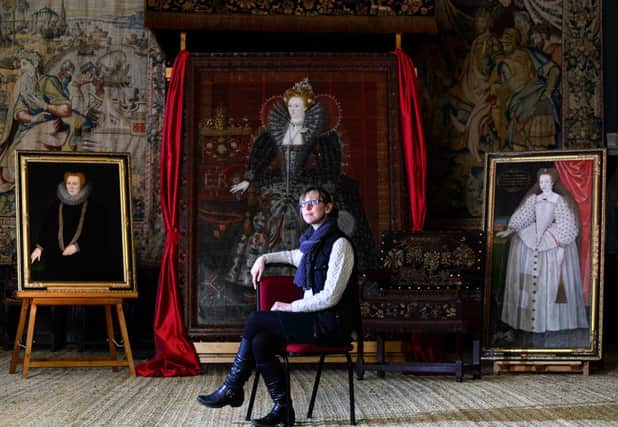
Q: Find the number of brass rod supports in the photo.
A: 2